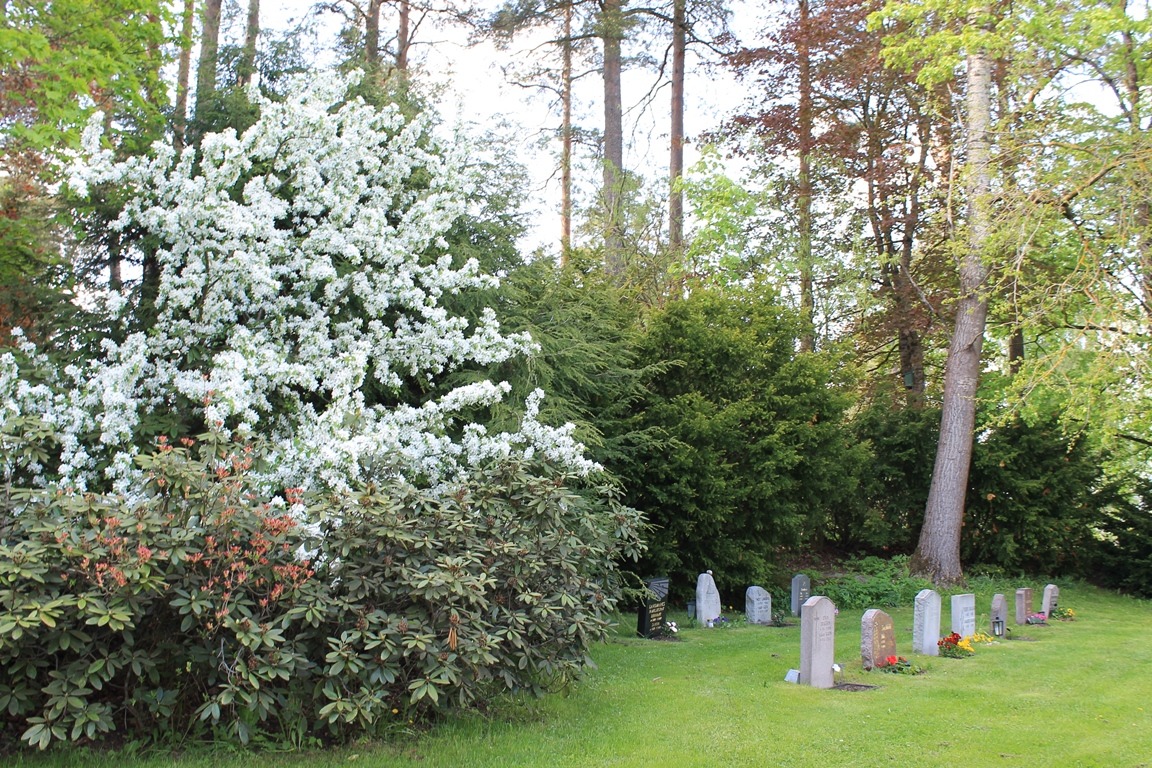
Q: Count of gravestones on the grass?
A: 11